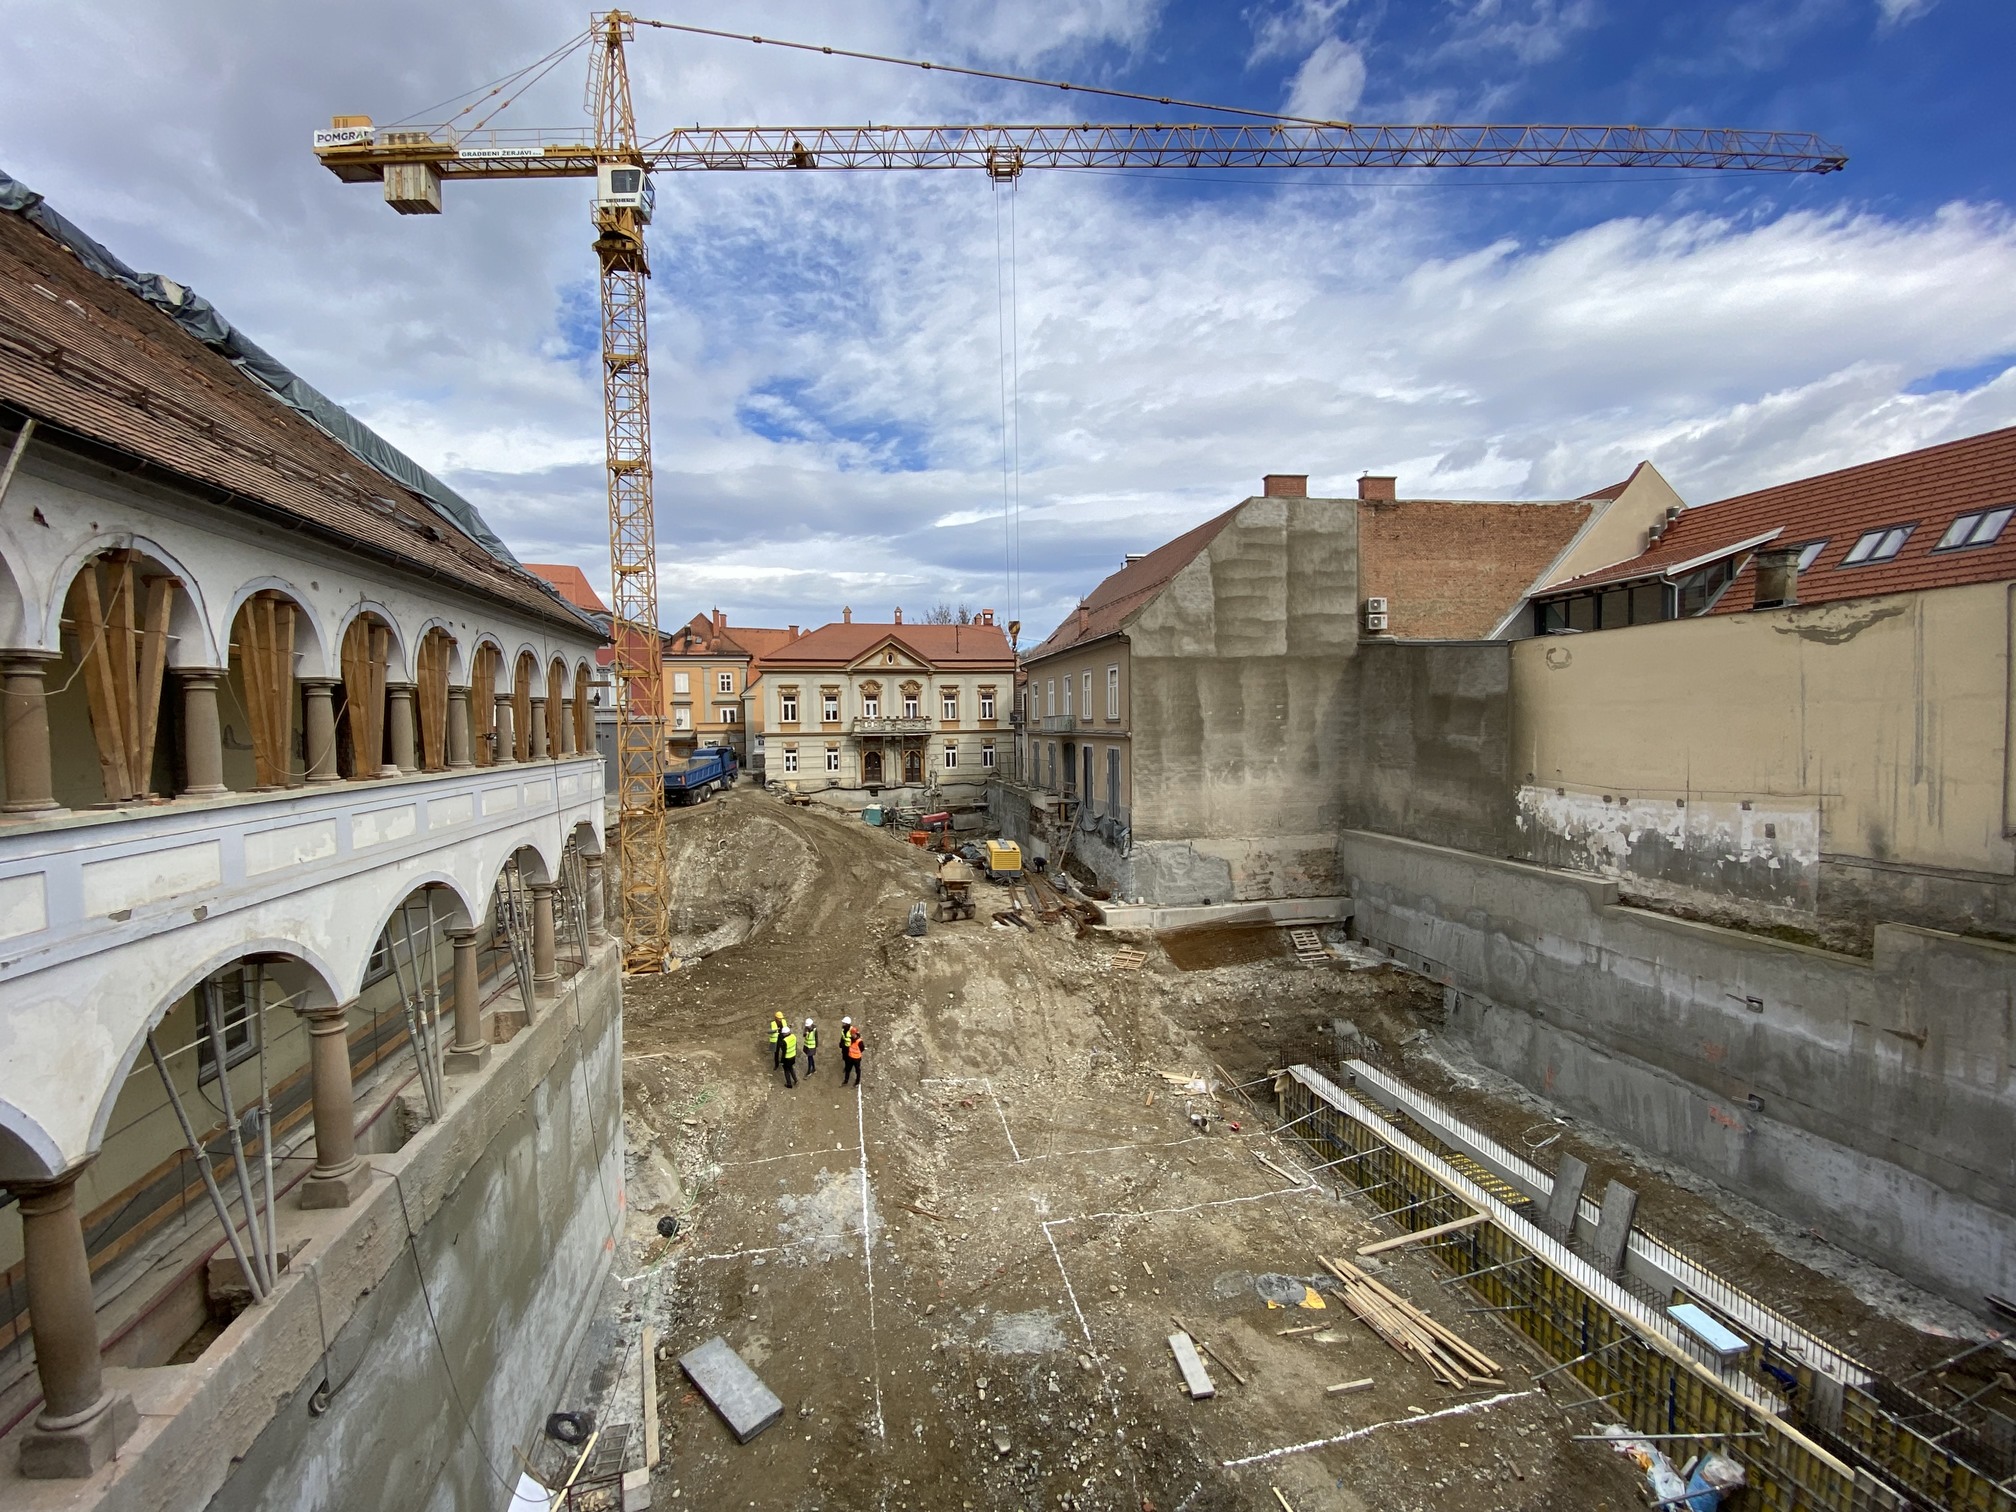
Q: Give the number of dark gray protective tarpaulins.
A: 1